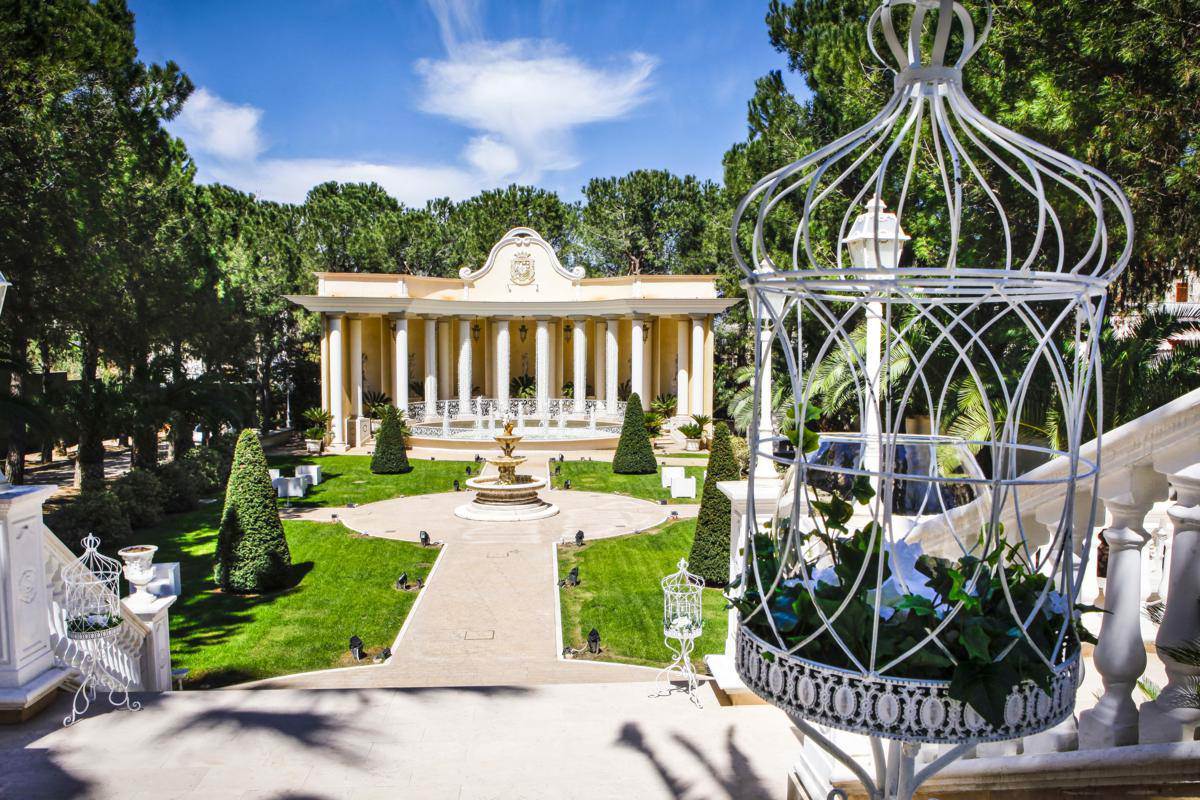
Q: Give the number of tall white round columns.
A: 12